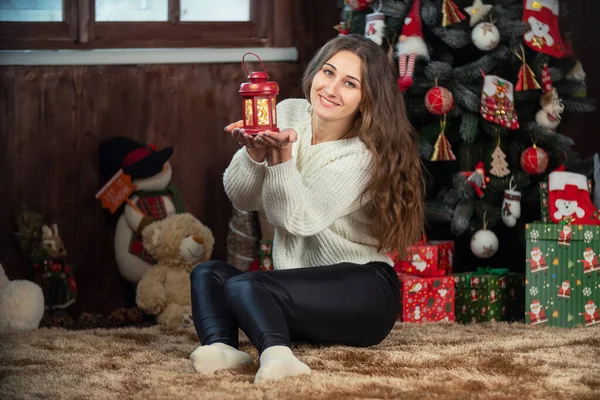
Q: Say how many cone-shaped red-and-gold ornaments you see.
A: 3